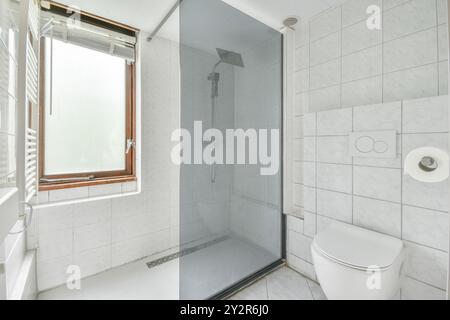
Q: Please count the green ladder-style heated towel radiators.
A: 0